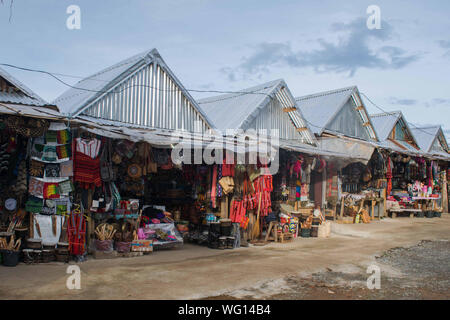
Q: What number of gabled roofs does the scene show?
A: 6